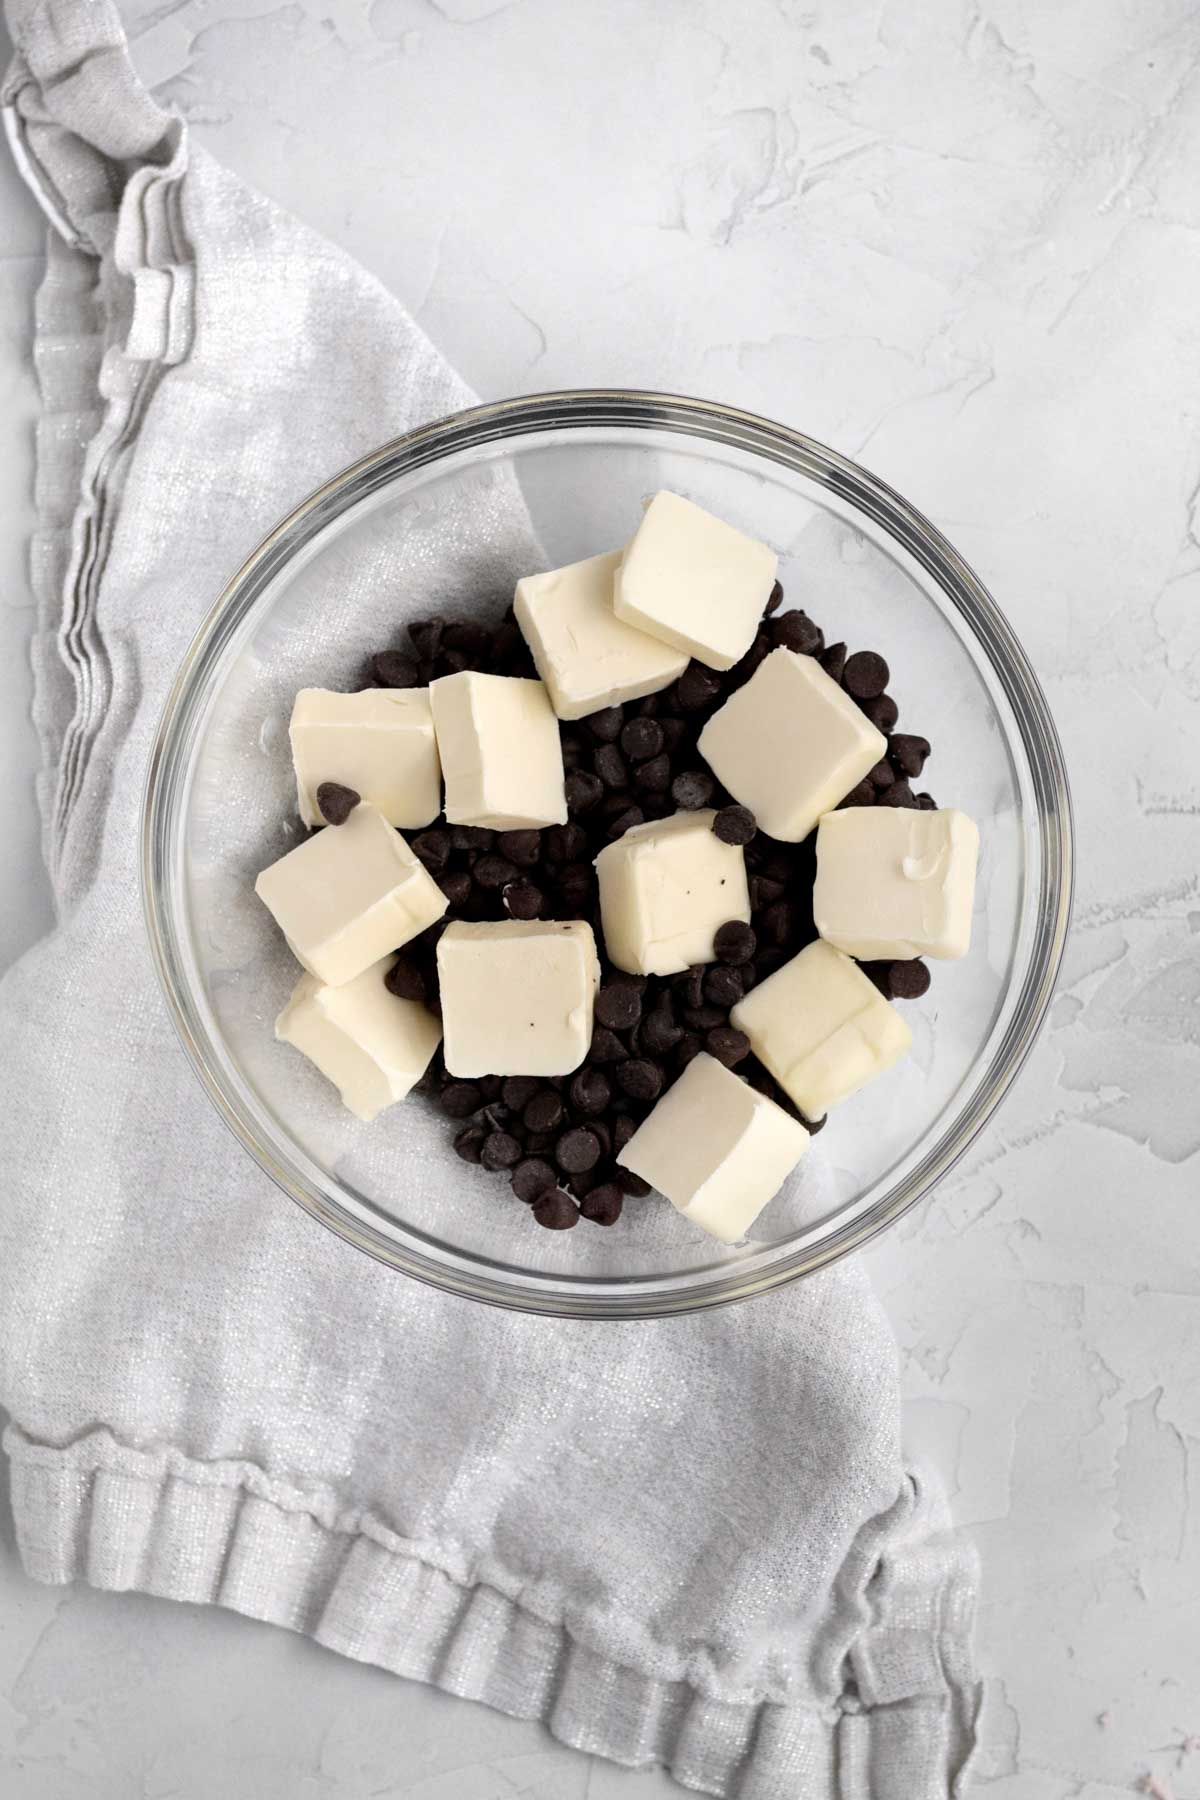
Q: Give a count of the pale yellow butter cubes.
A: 12